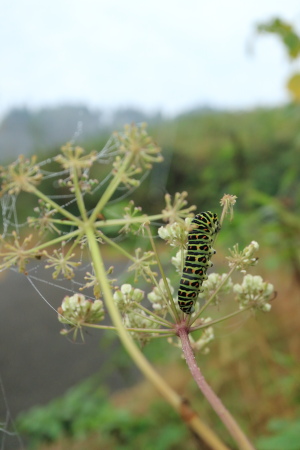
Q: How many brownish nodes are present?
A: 1